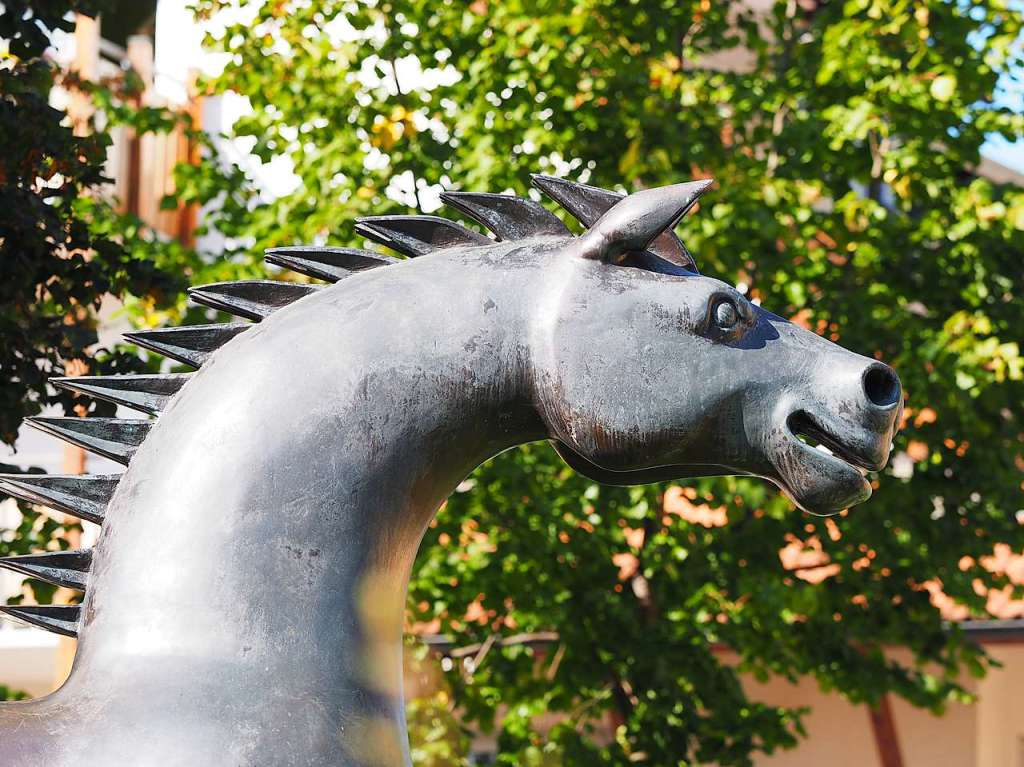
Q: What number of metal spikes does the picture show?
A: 11